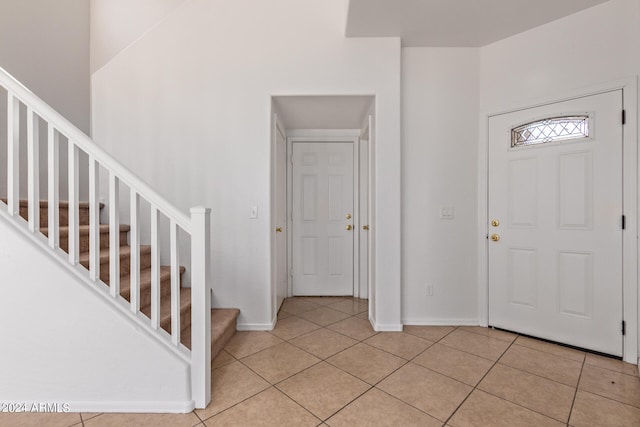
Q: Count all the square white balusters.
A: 9